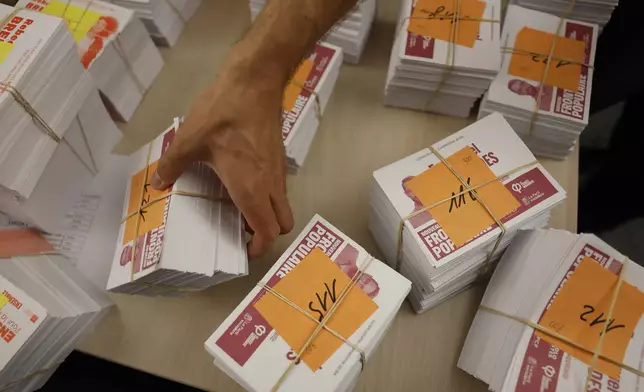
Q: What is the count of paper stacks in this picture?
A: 13